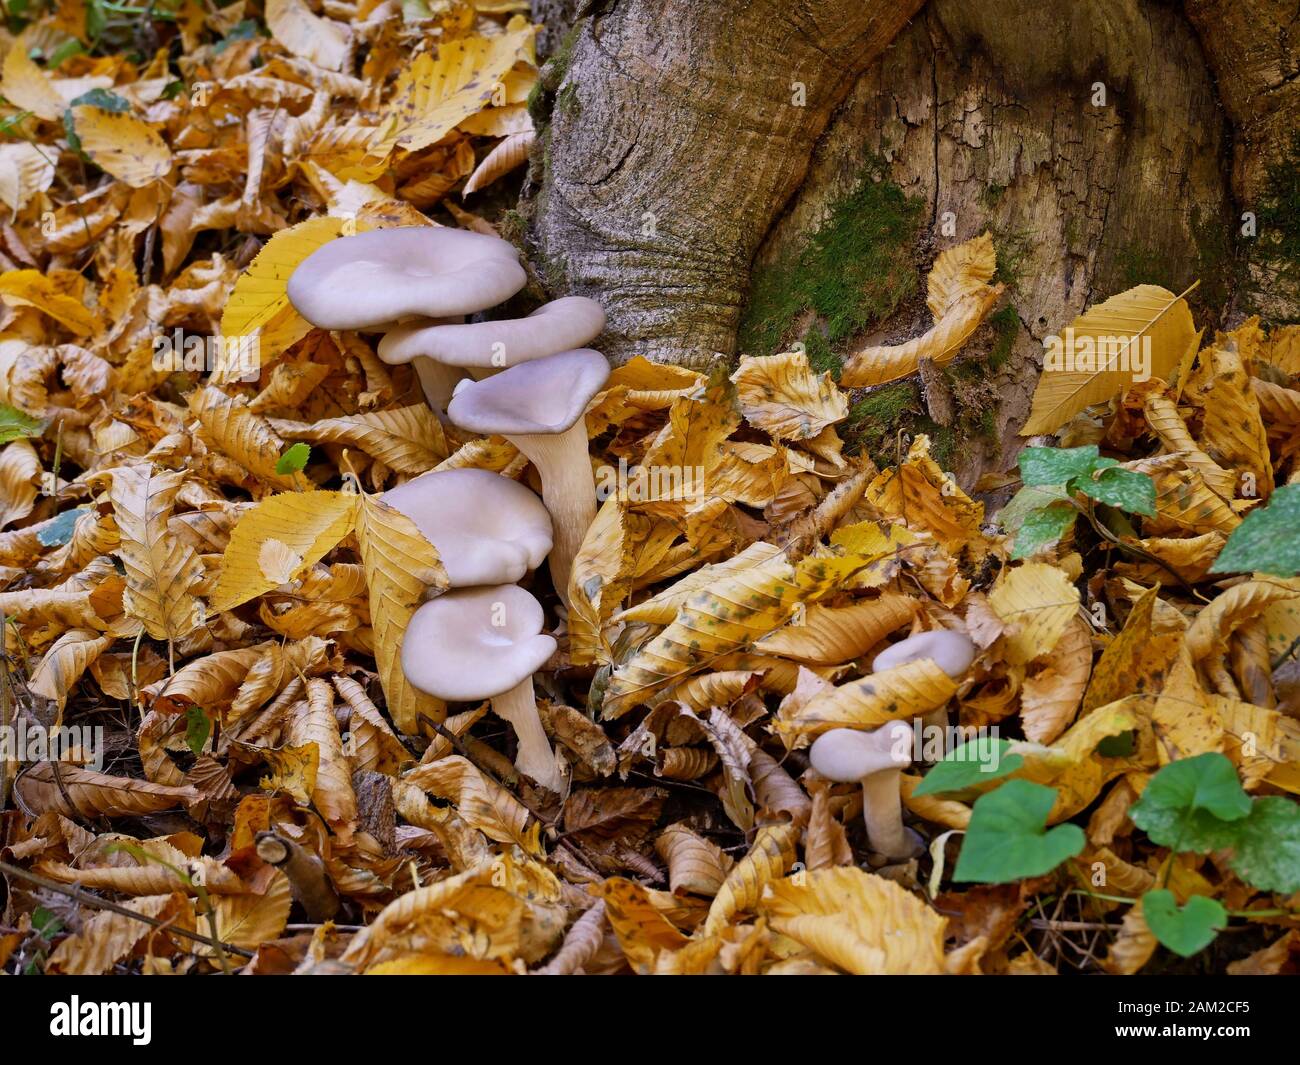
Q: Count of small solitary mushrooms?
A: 2